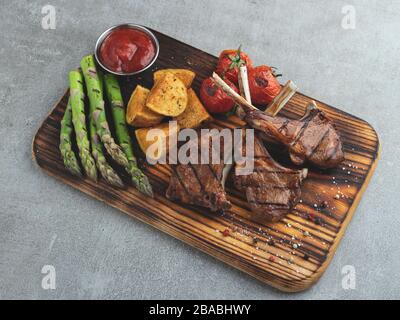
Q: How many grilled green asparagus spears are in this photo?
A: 5